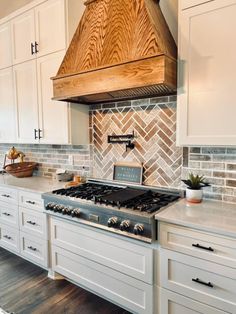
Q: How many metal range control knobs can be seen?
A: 7